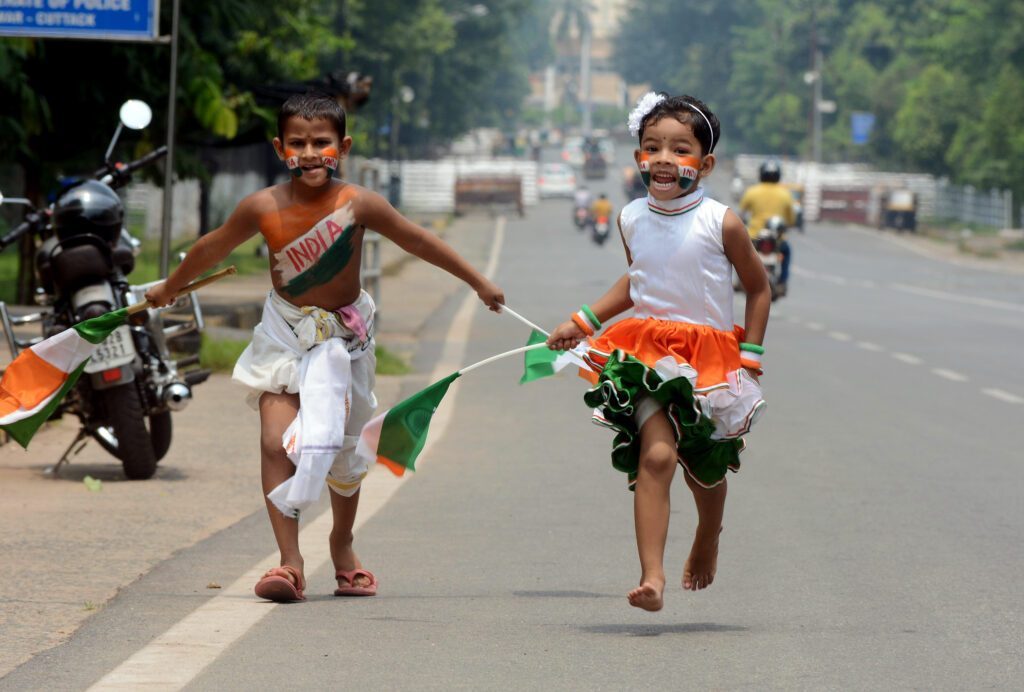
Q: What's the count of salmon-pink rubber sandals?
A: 2